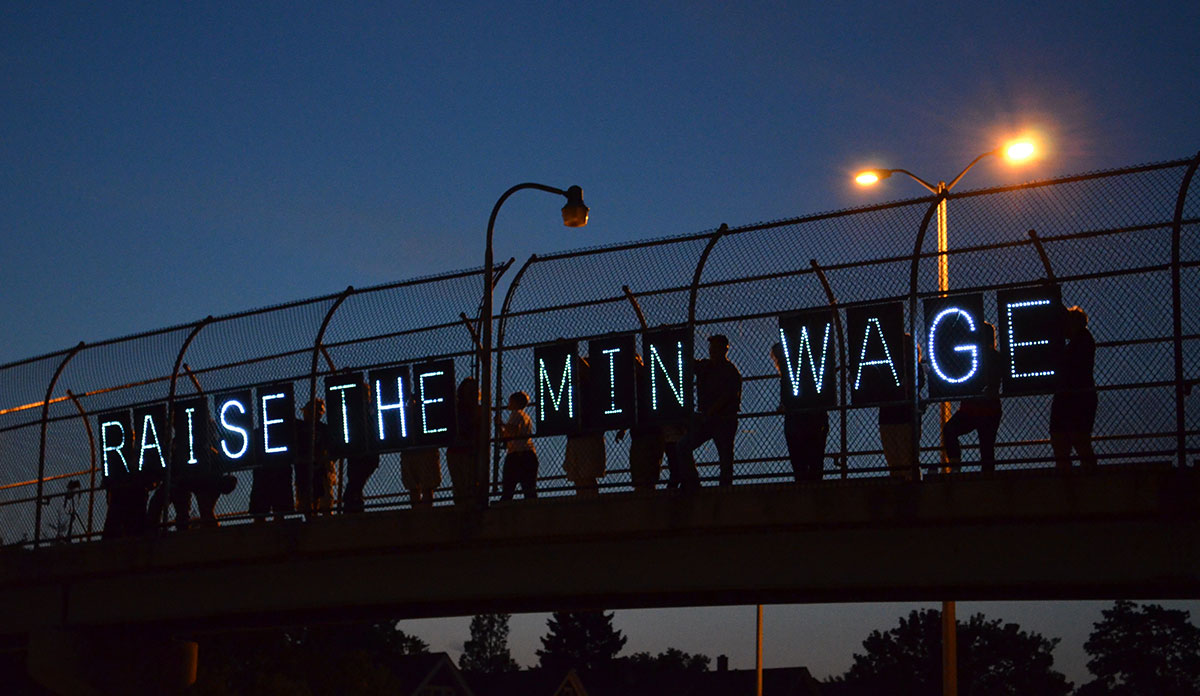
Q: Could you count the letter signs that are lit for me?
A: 15